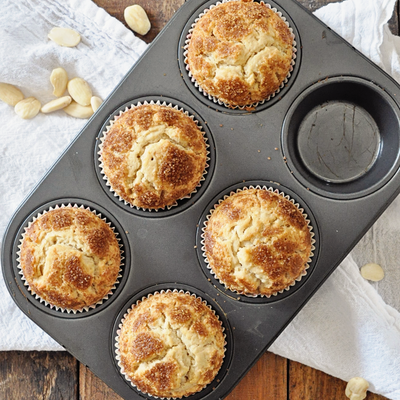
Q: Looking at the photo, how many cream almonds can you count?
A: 11